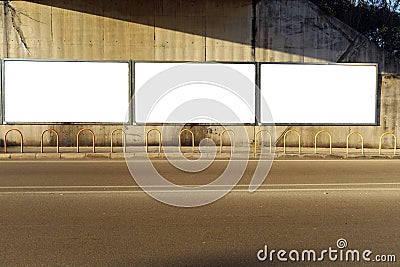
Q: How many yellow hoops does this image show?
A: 12